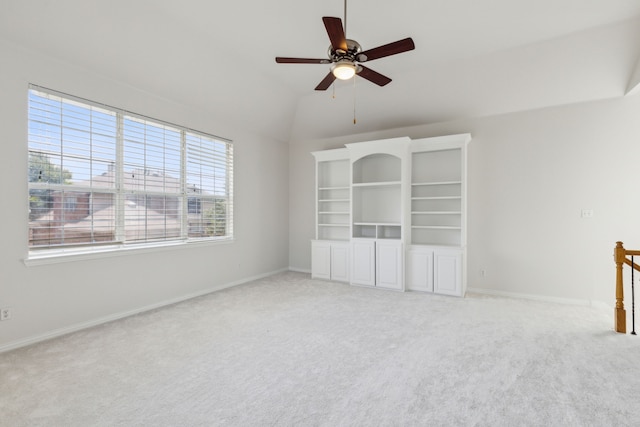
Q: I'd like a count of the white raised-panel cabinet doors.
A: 6